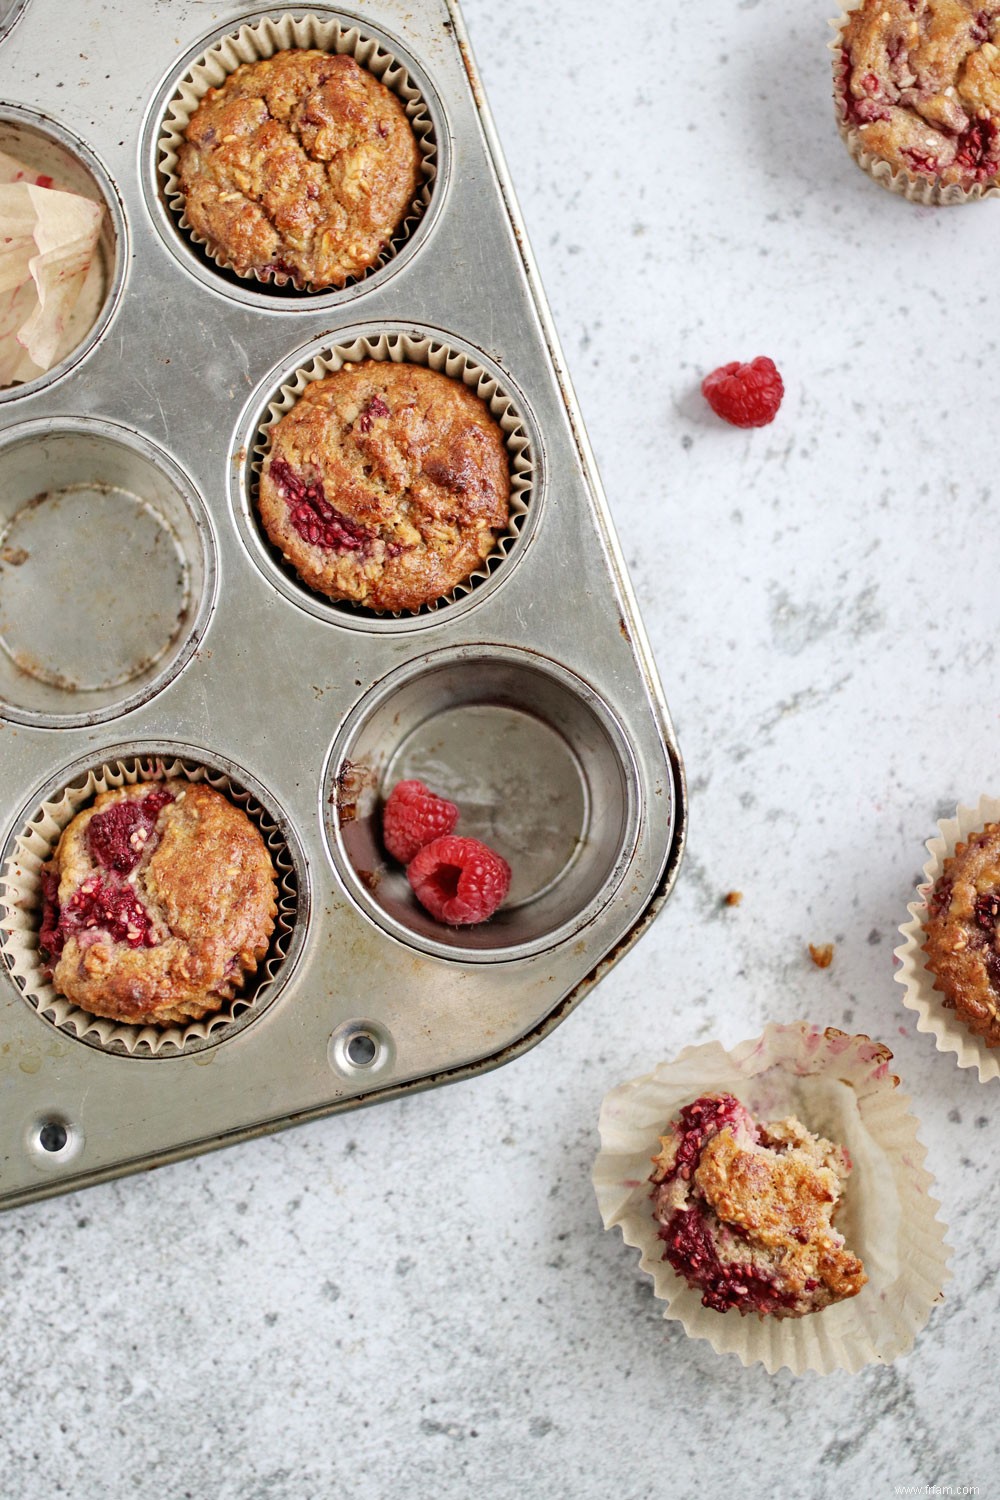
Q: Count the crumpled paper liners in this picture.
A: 1